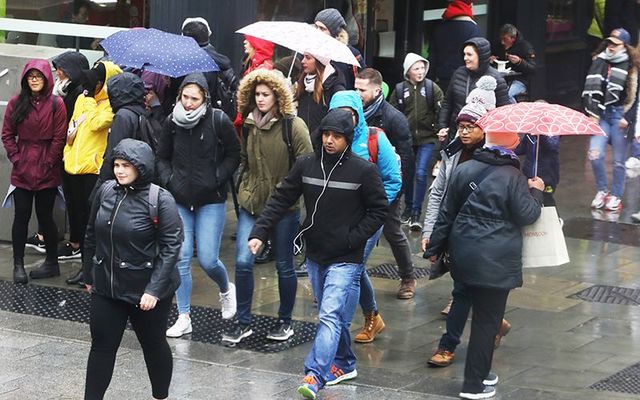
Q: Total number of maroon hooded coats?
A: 1